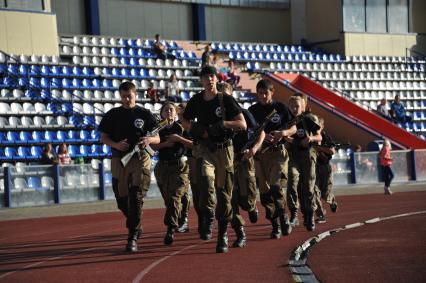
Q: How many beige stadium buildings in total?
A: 2